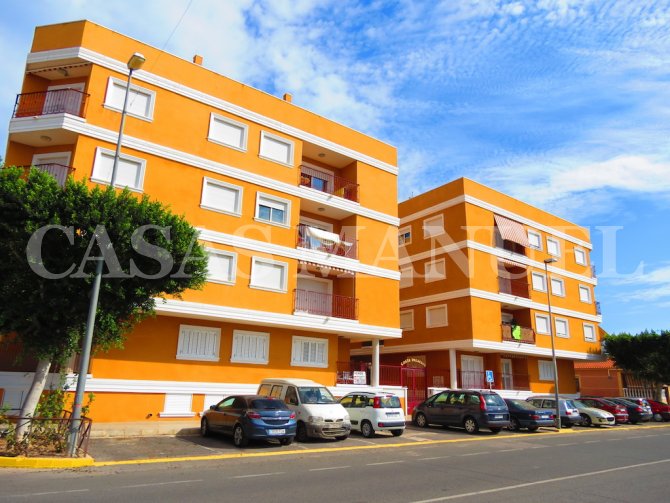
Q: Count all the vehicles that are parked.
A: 11